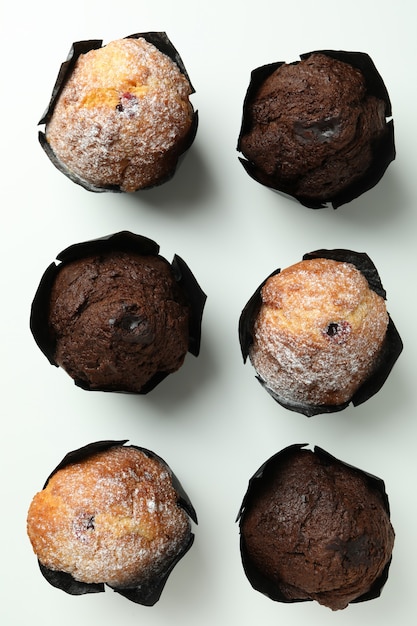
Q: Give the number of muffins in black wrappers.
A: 6